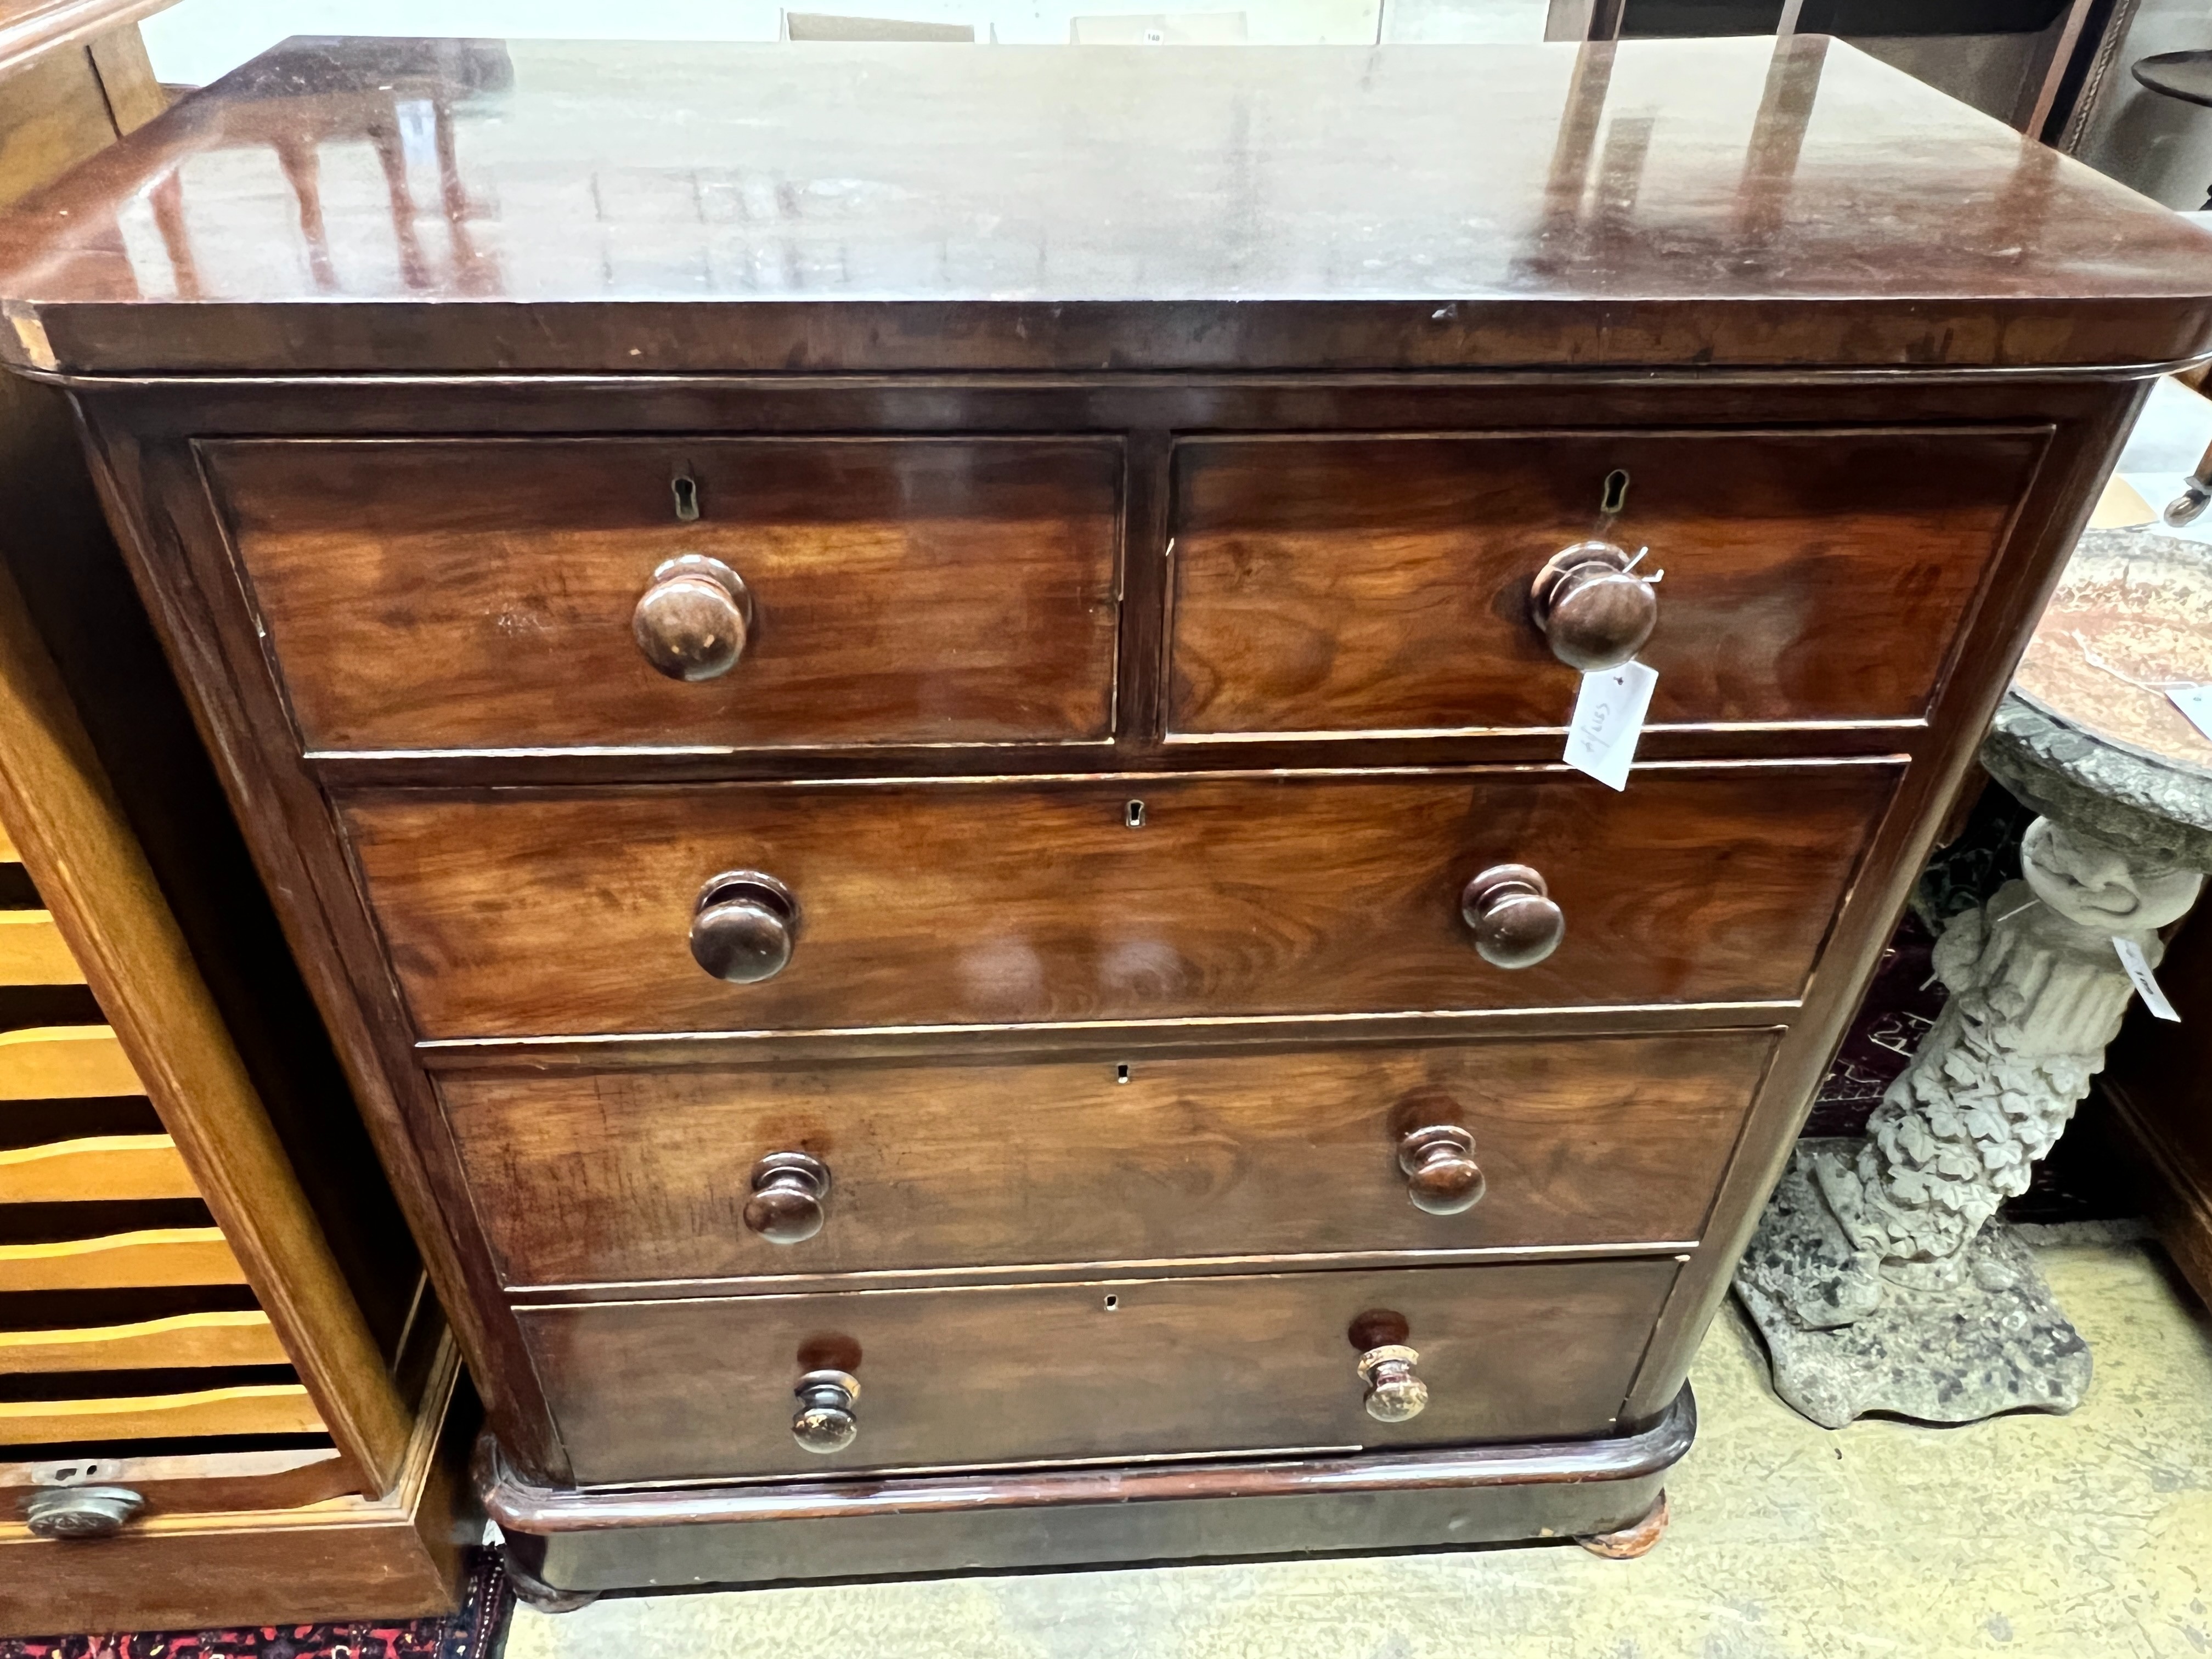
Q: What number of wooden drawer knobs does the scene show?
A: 8